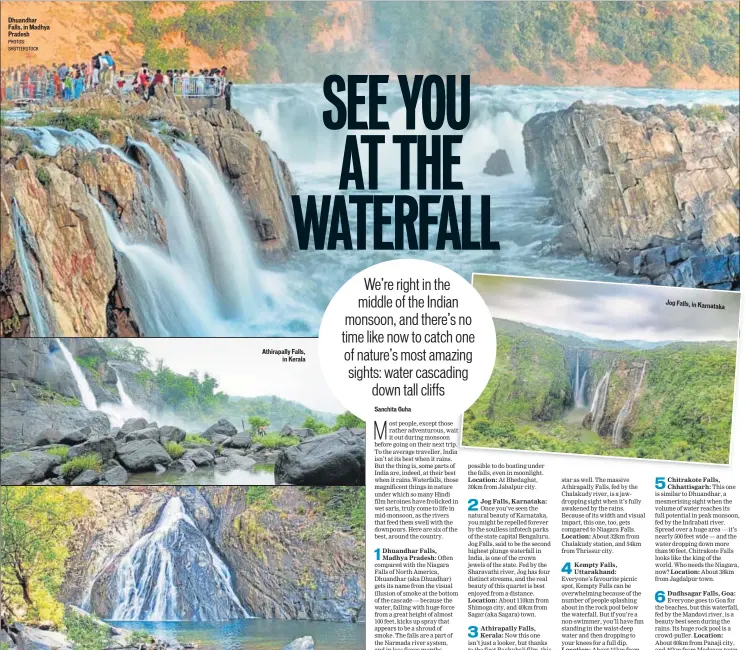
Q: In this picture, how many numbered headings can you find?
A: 6